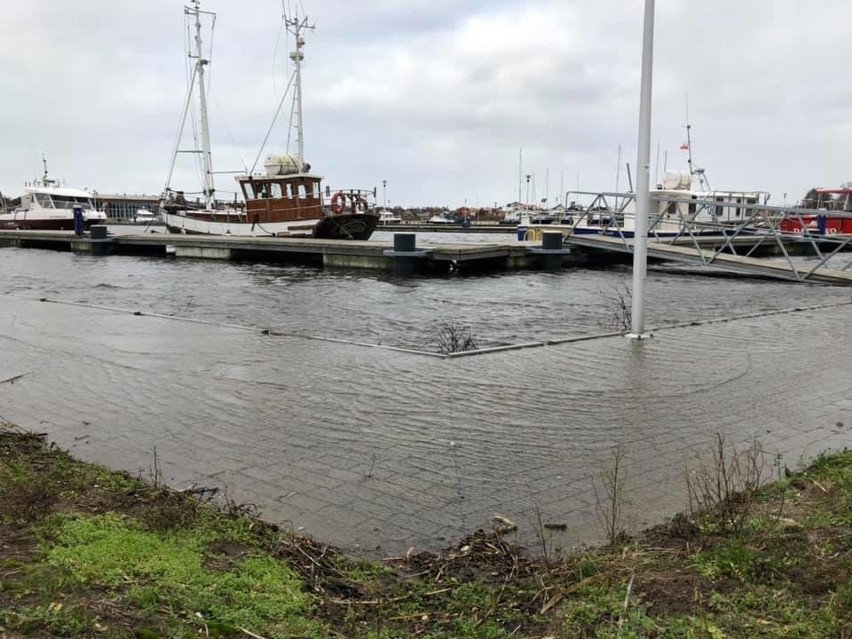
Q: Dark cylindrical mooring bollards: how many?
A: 3